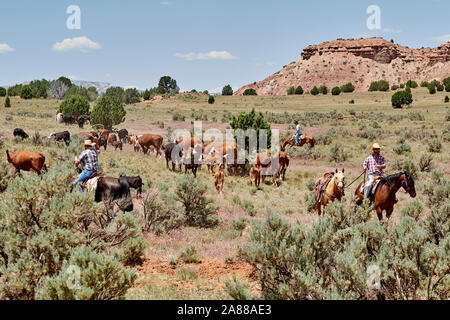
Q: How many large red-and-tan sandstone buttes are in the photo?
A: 1